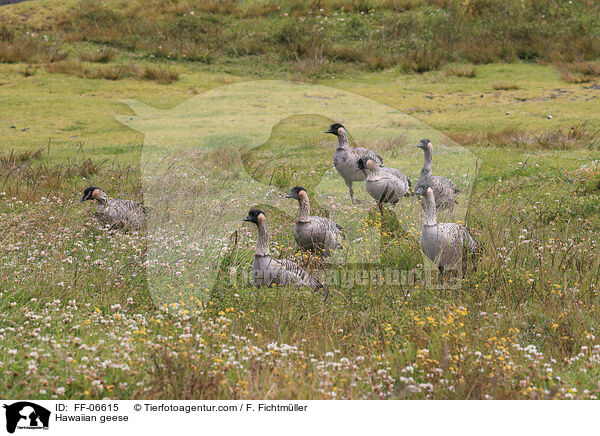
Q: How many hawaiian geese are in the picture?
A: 7